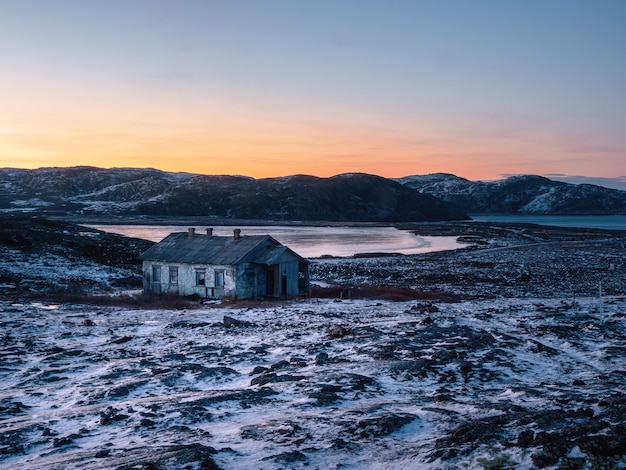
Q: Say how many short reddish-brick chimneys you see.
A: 3